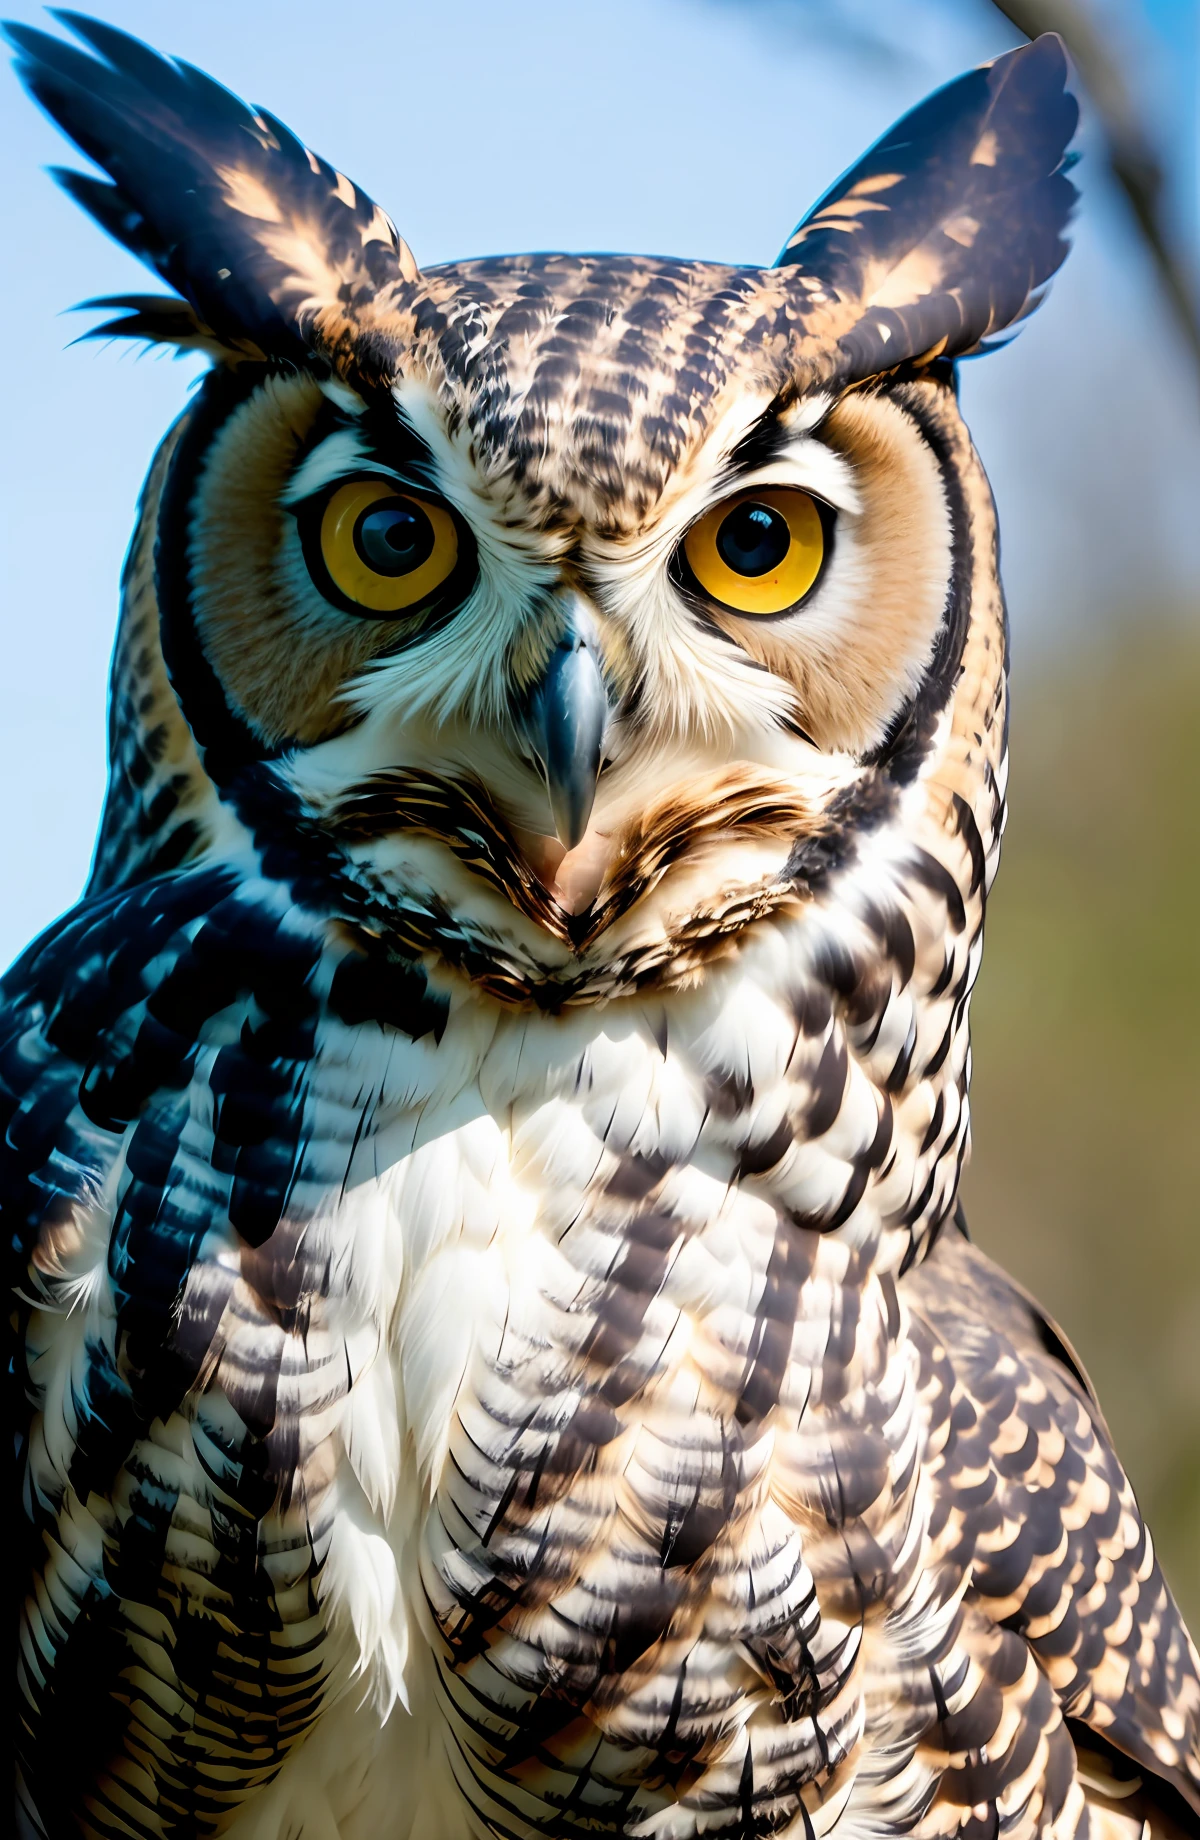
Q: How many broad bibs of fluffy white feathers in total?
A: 1